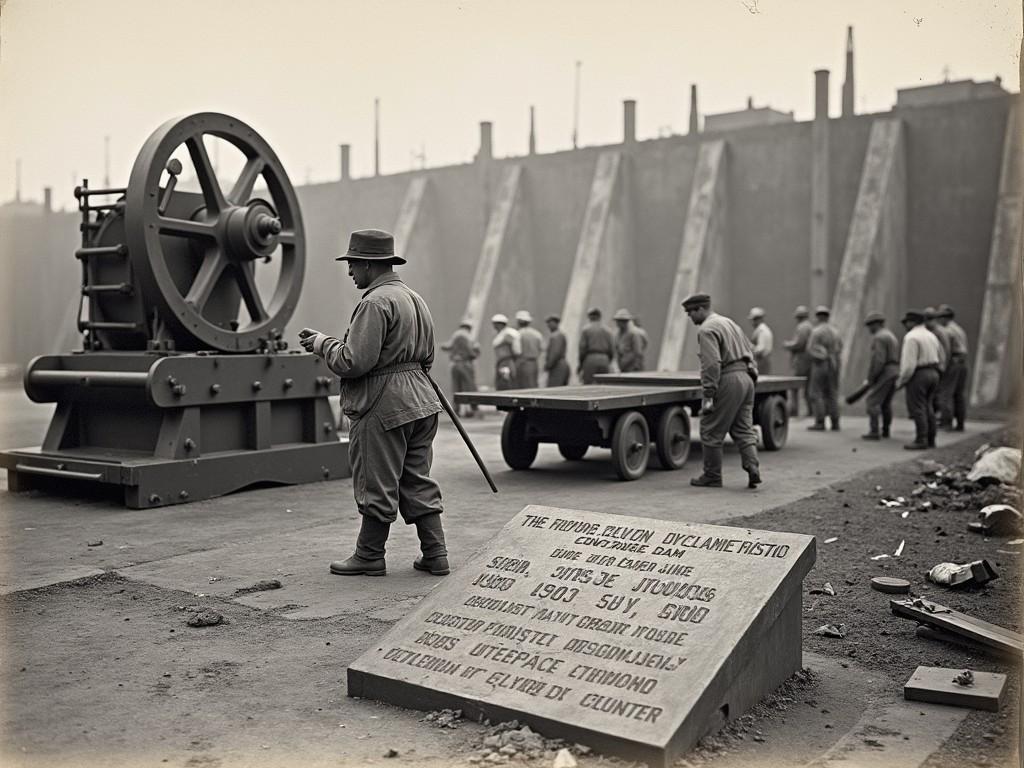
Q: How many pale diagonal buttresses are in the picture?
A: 6